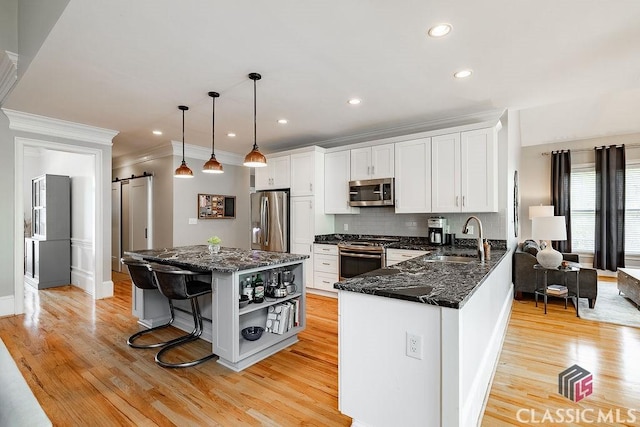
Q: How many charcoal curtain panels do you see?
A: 2